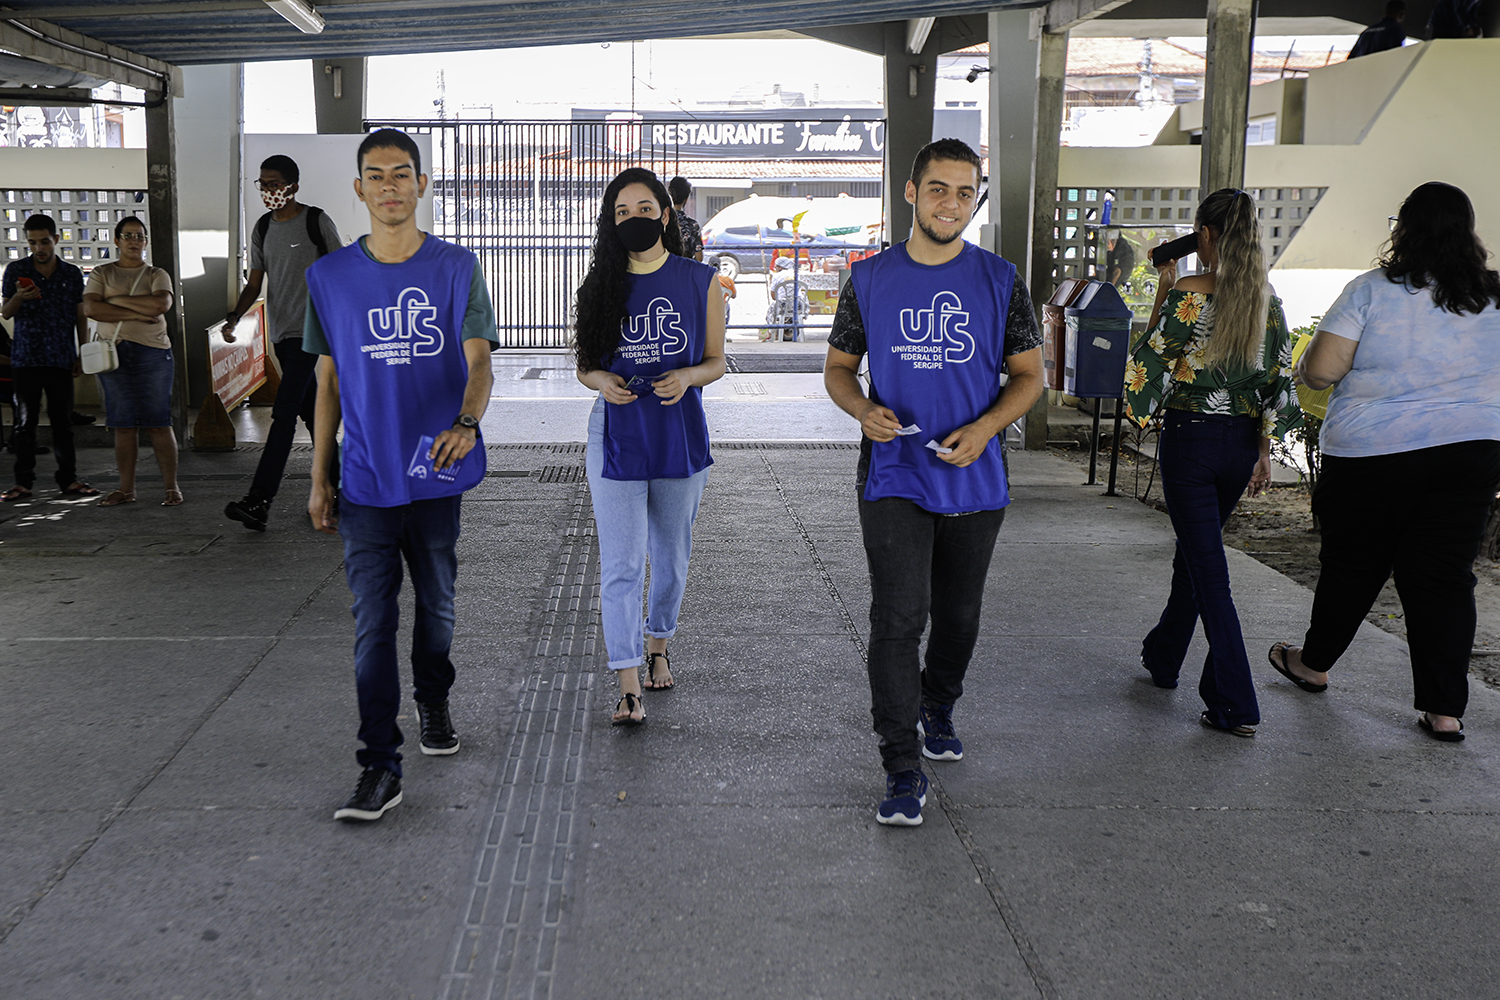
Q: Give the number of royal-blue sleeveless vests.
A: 3